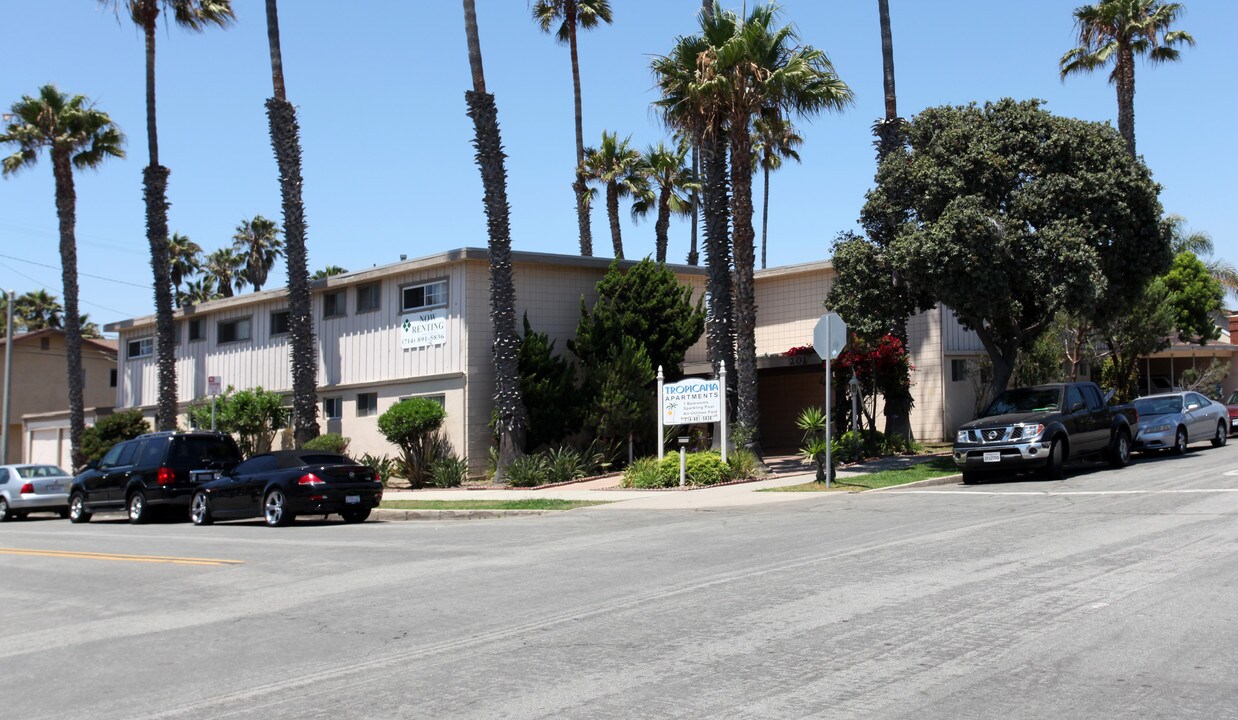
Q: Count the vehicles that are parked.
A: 6